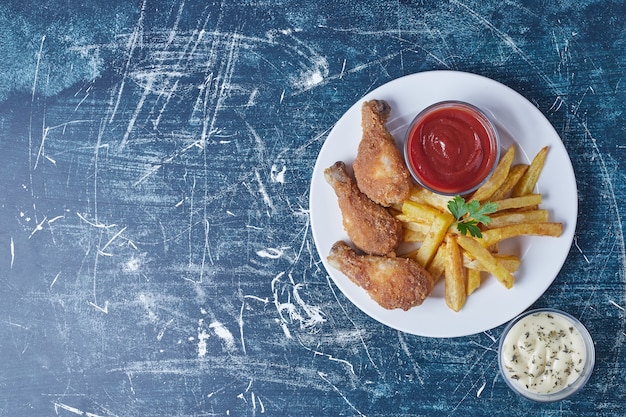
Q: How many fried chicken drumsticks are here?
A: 3